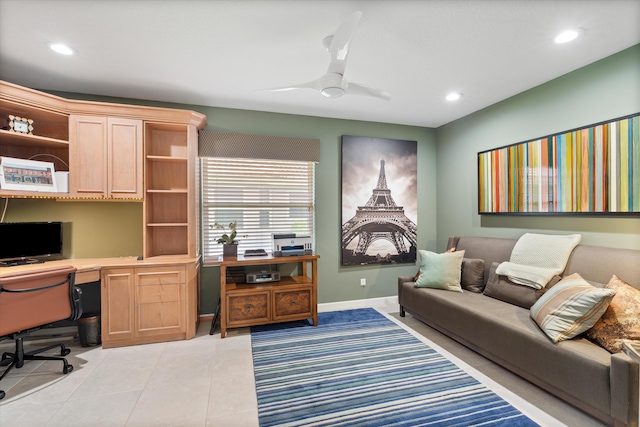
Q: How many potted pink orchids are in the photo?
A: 0